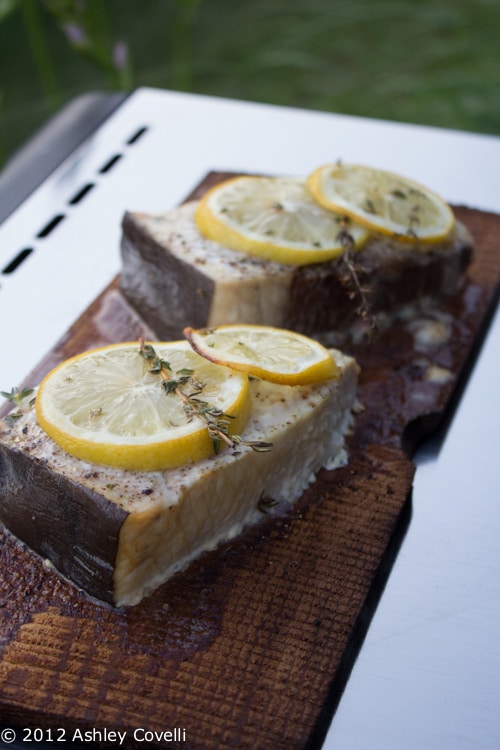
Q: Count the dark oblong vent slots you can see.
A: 5